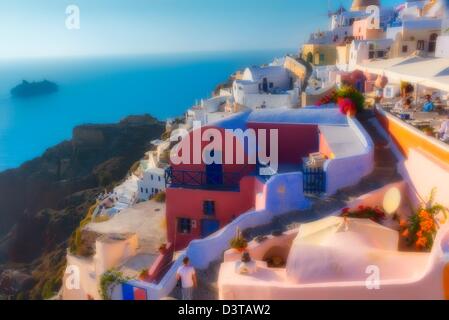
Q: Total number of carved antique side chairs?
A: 0